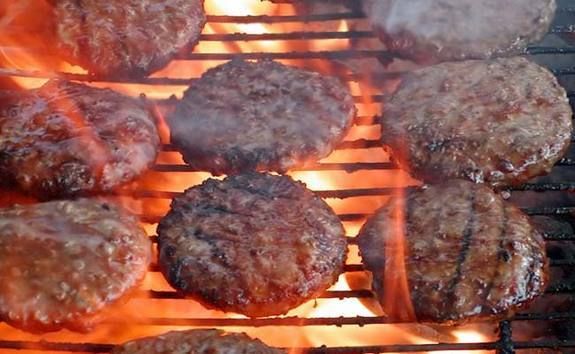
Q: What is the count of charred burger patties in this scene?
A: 9